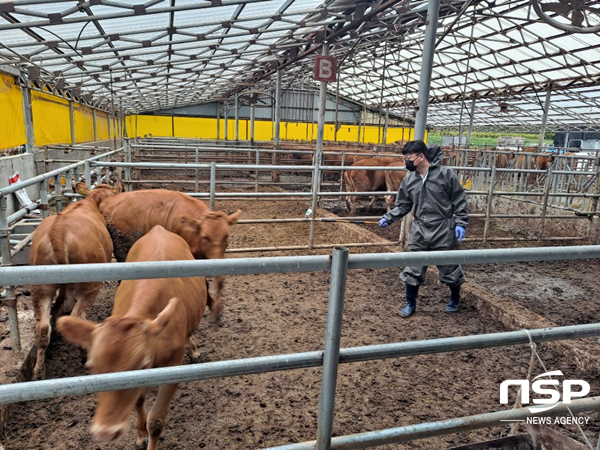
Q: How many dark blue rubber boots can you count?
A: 2